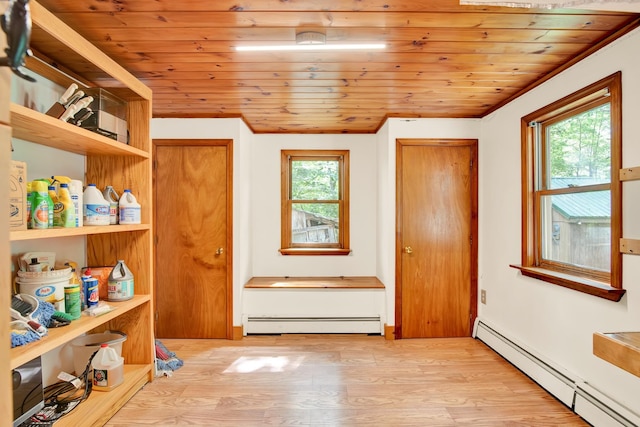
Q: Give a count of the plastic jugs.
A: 5